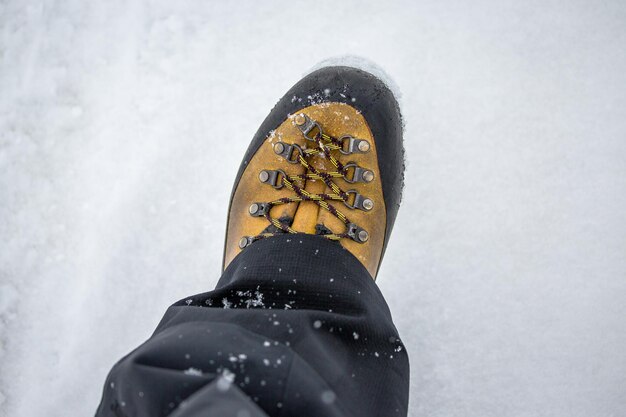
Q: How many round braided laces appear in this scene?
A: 1